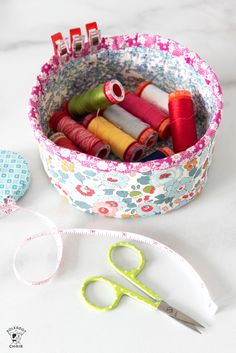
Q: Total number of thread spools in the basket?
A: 9